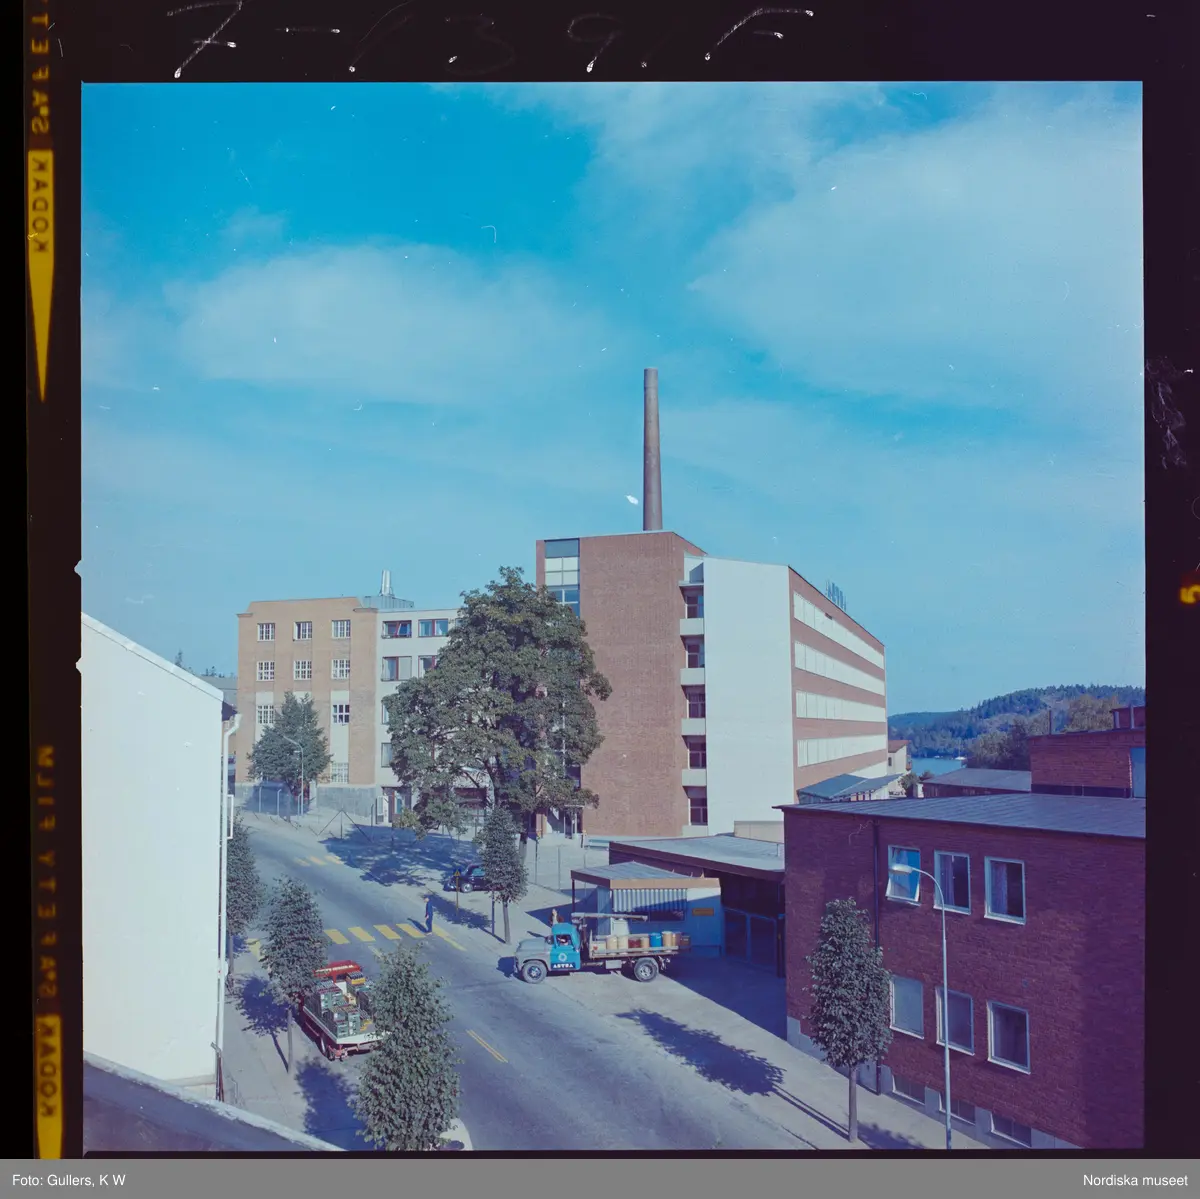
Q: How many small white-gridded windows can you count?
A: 9